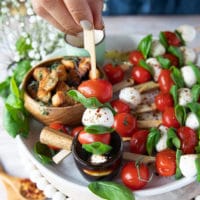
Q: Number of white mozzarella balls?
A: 12